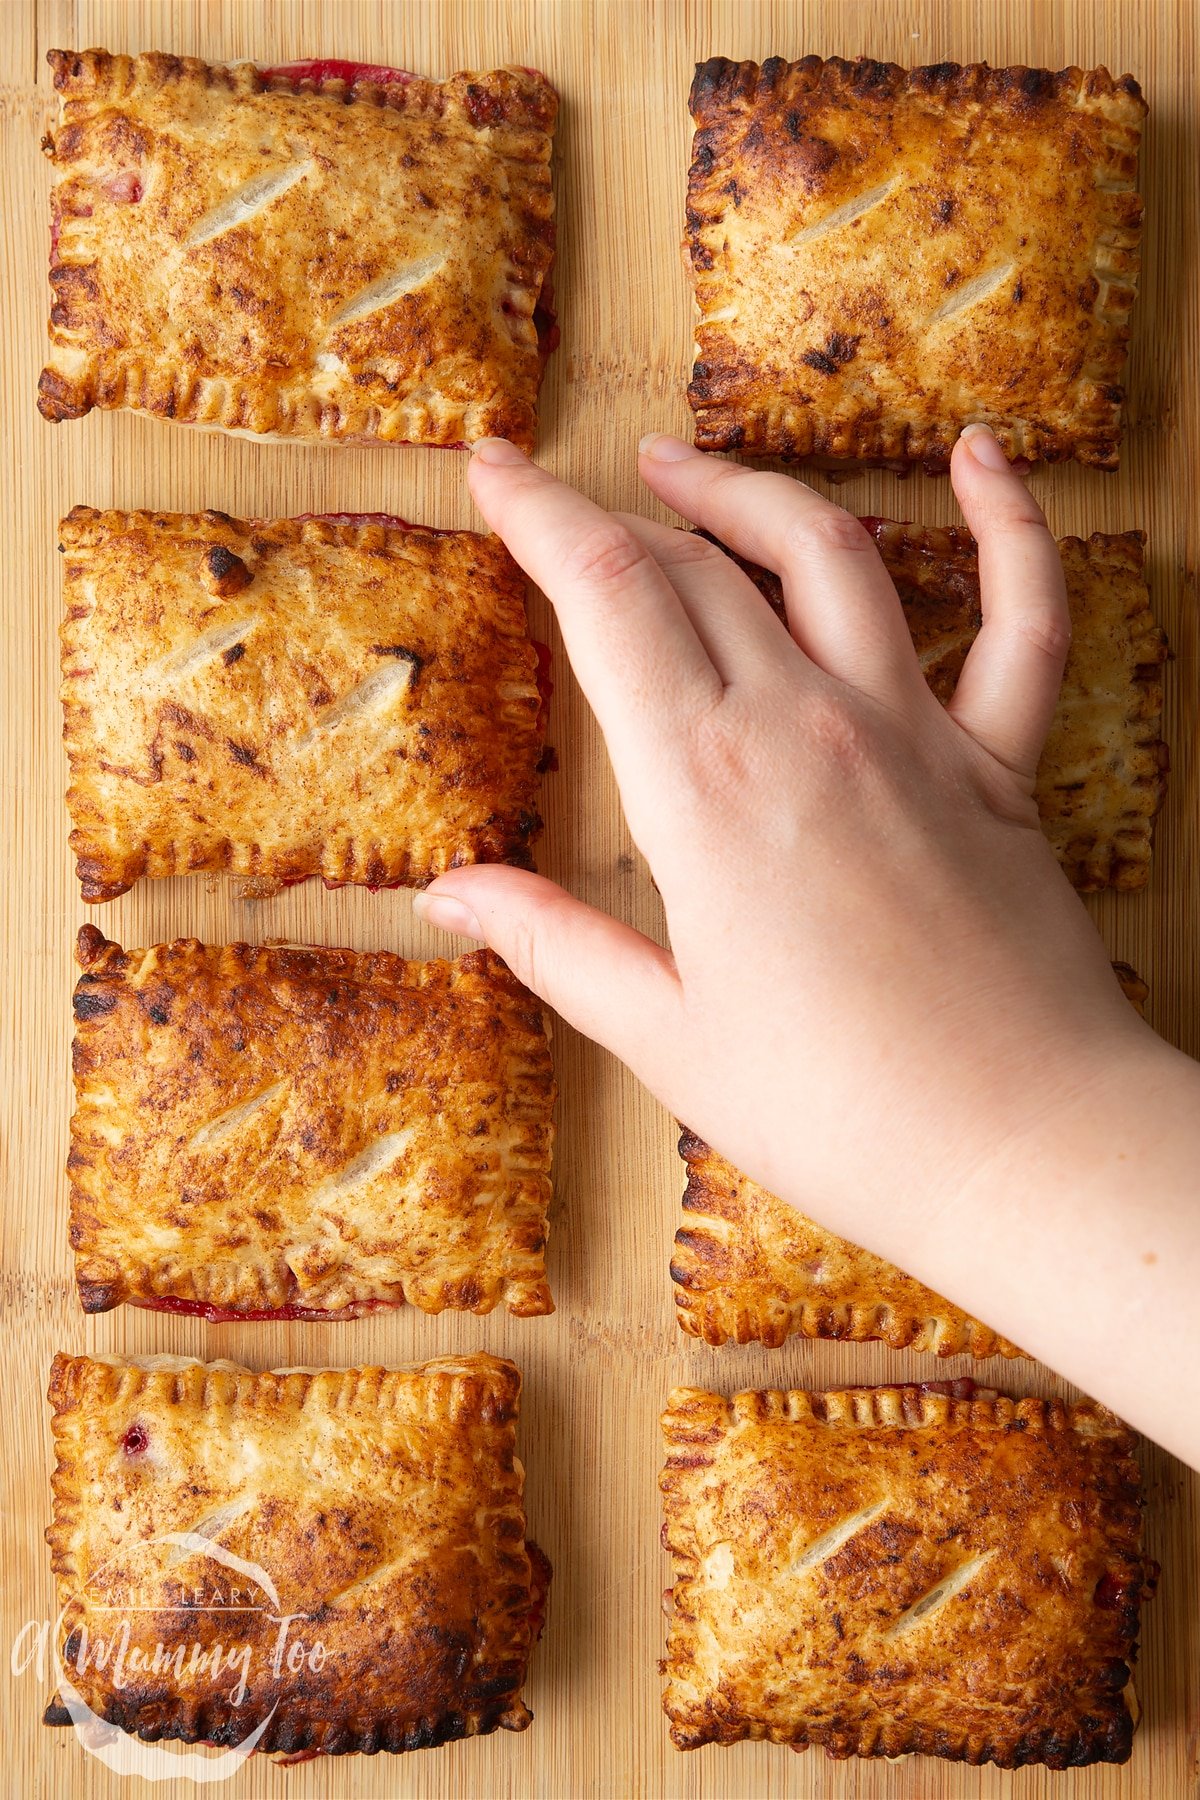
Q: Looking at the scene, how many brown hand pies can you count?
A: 8